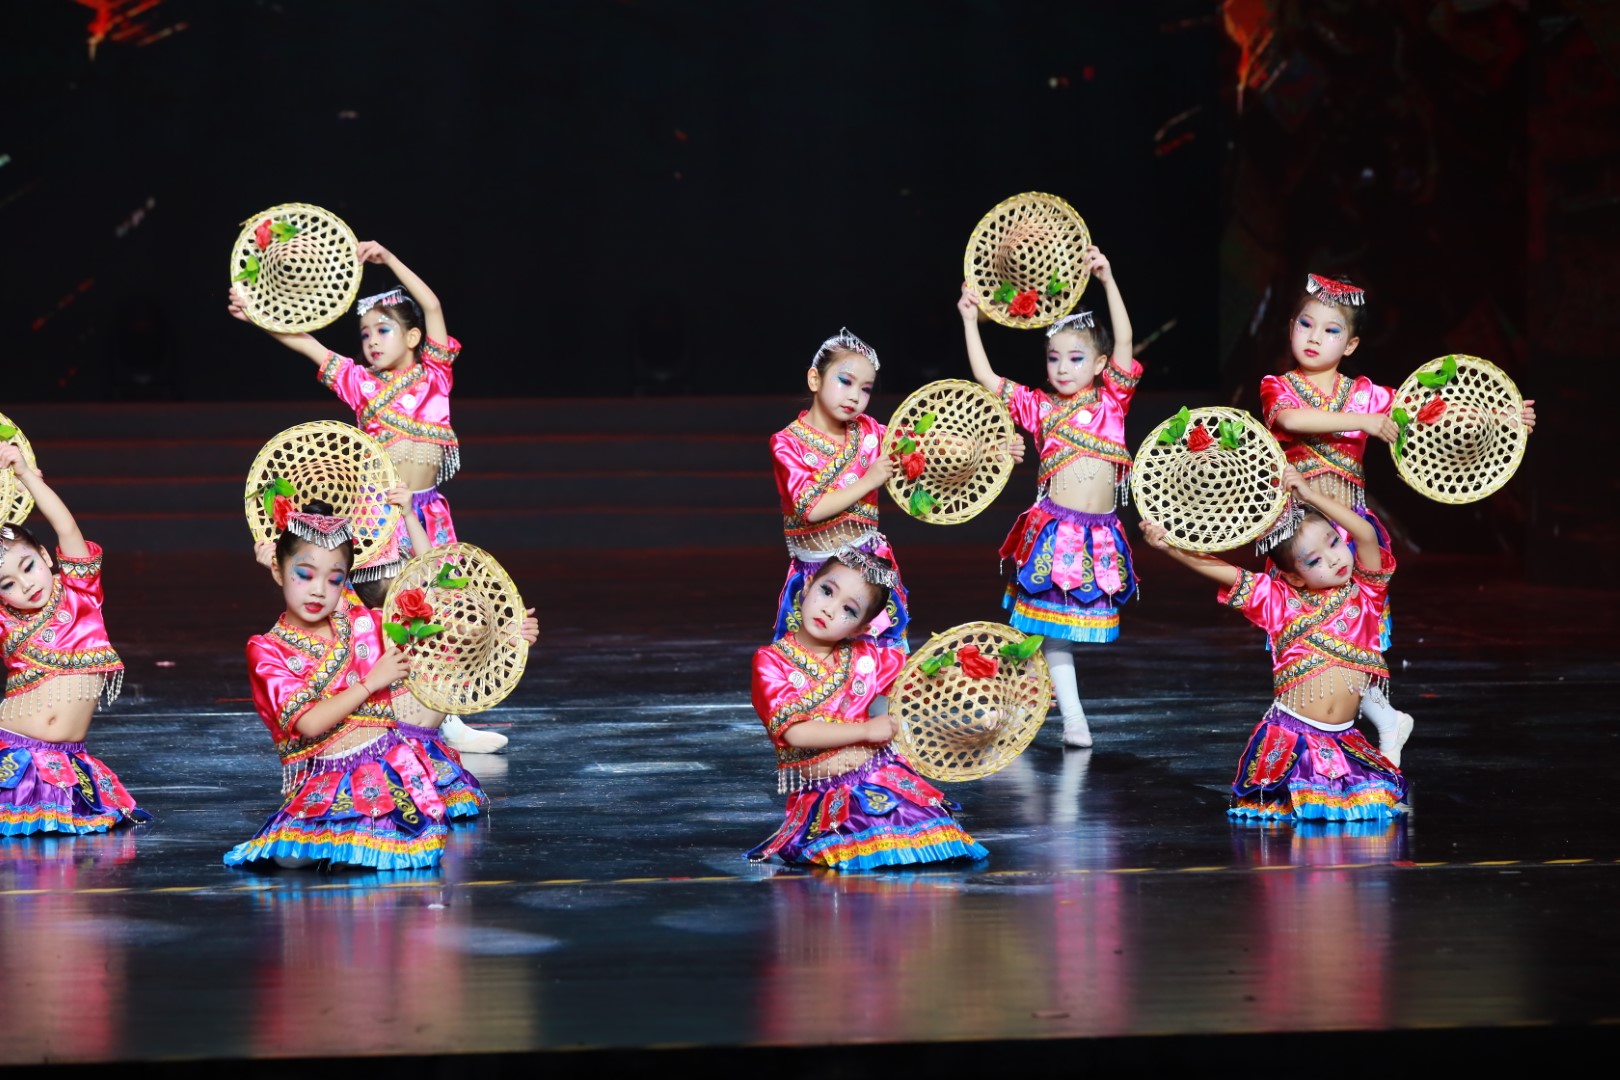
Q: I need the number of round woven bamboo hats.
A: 9